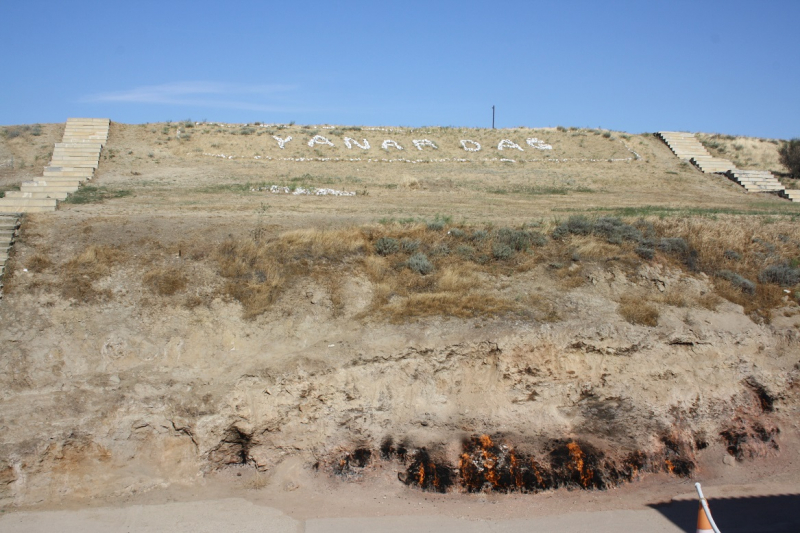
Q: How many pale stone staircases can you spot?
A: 2